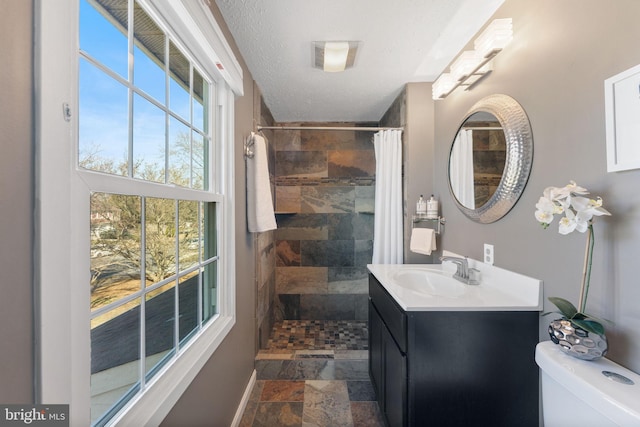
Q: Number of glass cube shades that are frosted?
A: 3